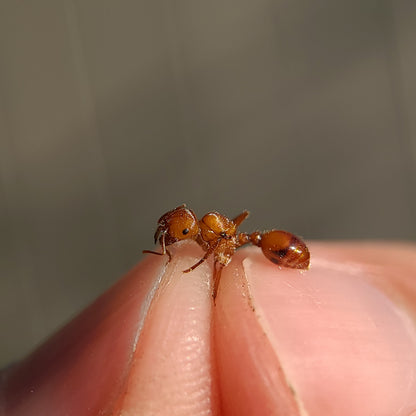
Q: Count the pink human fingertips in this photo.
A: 2